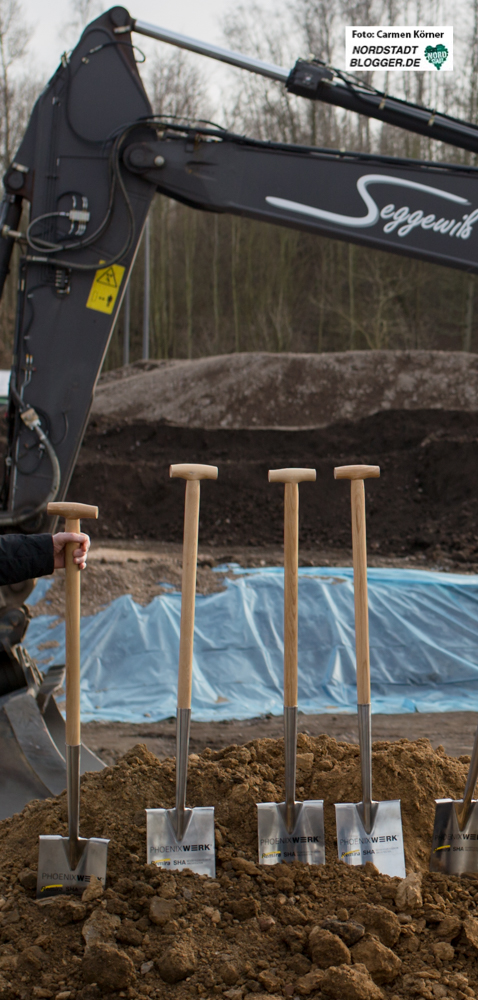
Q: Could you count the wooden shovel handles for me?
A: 4